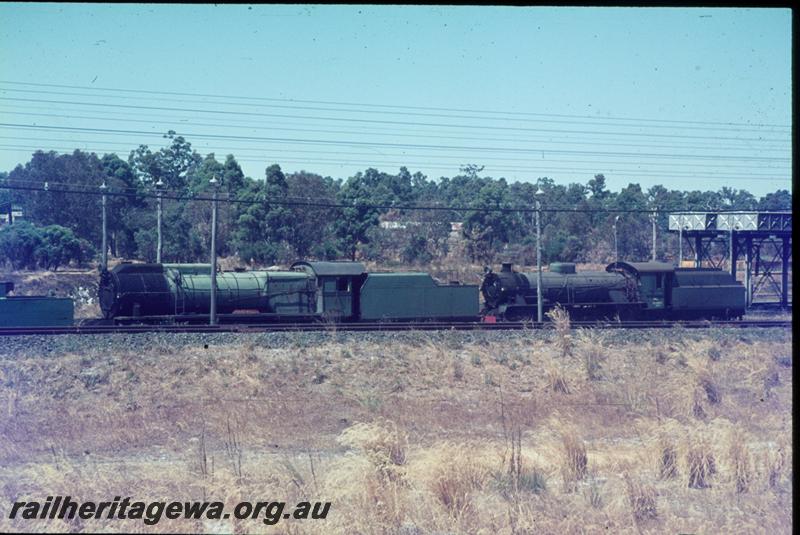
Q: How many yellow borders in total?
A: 0